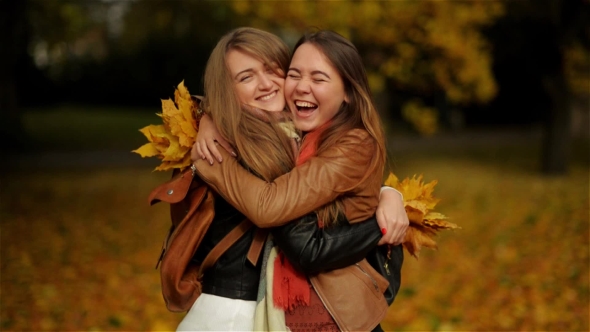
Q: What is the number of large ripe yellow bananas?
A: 0